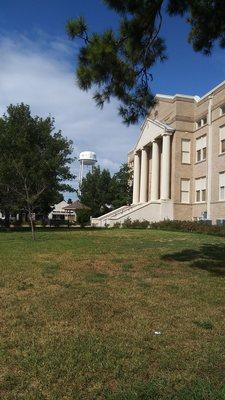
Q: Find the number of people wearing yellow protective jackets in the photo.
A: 0